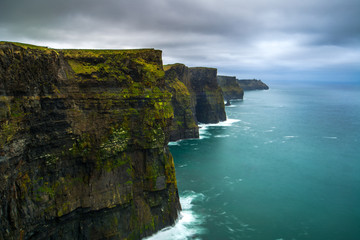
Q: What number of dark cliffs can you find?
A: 5